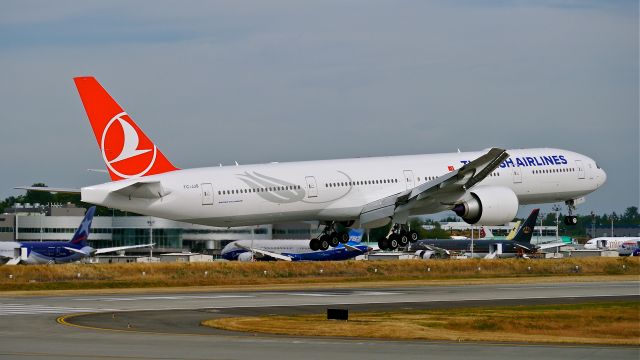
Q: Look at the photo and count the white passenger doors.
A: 5